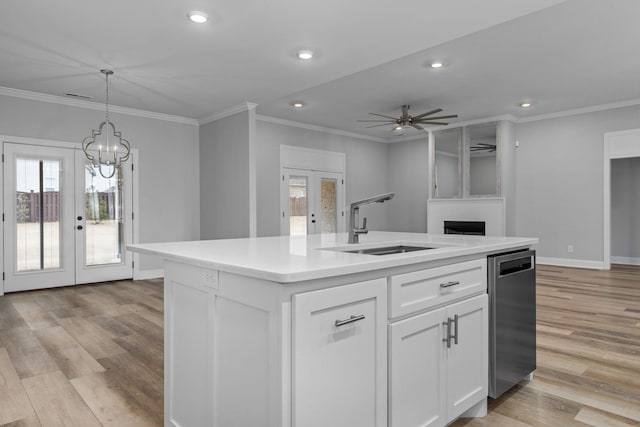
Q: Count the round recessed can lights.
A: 5